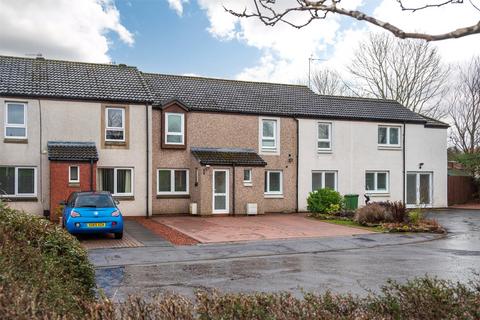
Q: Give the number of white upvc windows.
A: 14